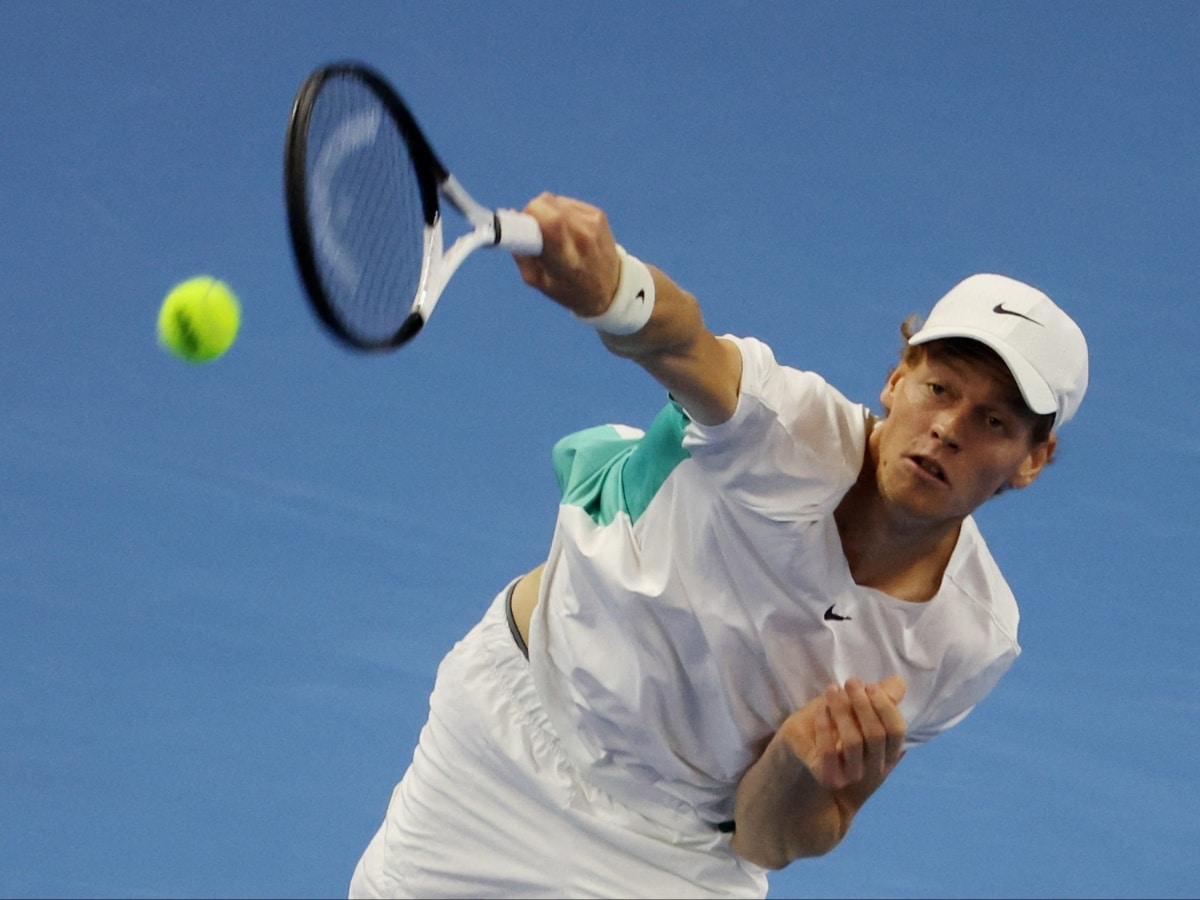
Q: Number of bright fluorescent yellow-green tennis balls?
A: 1